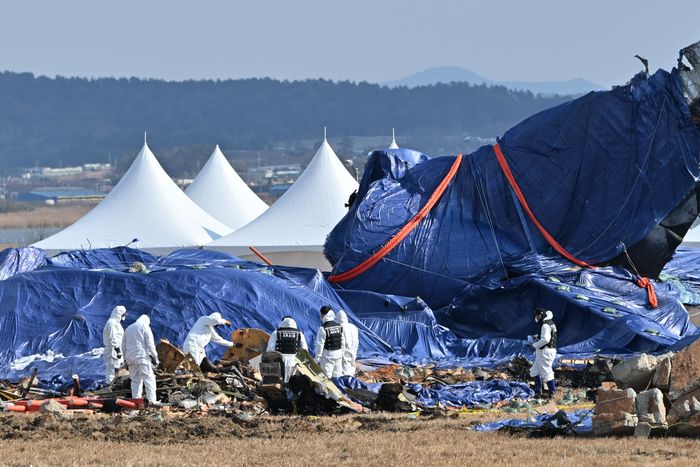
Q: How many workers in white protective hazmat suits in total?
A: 7